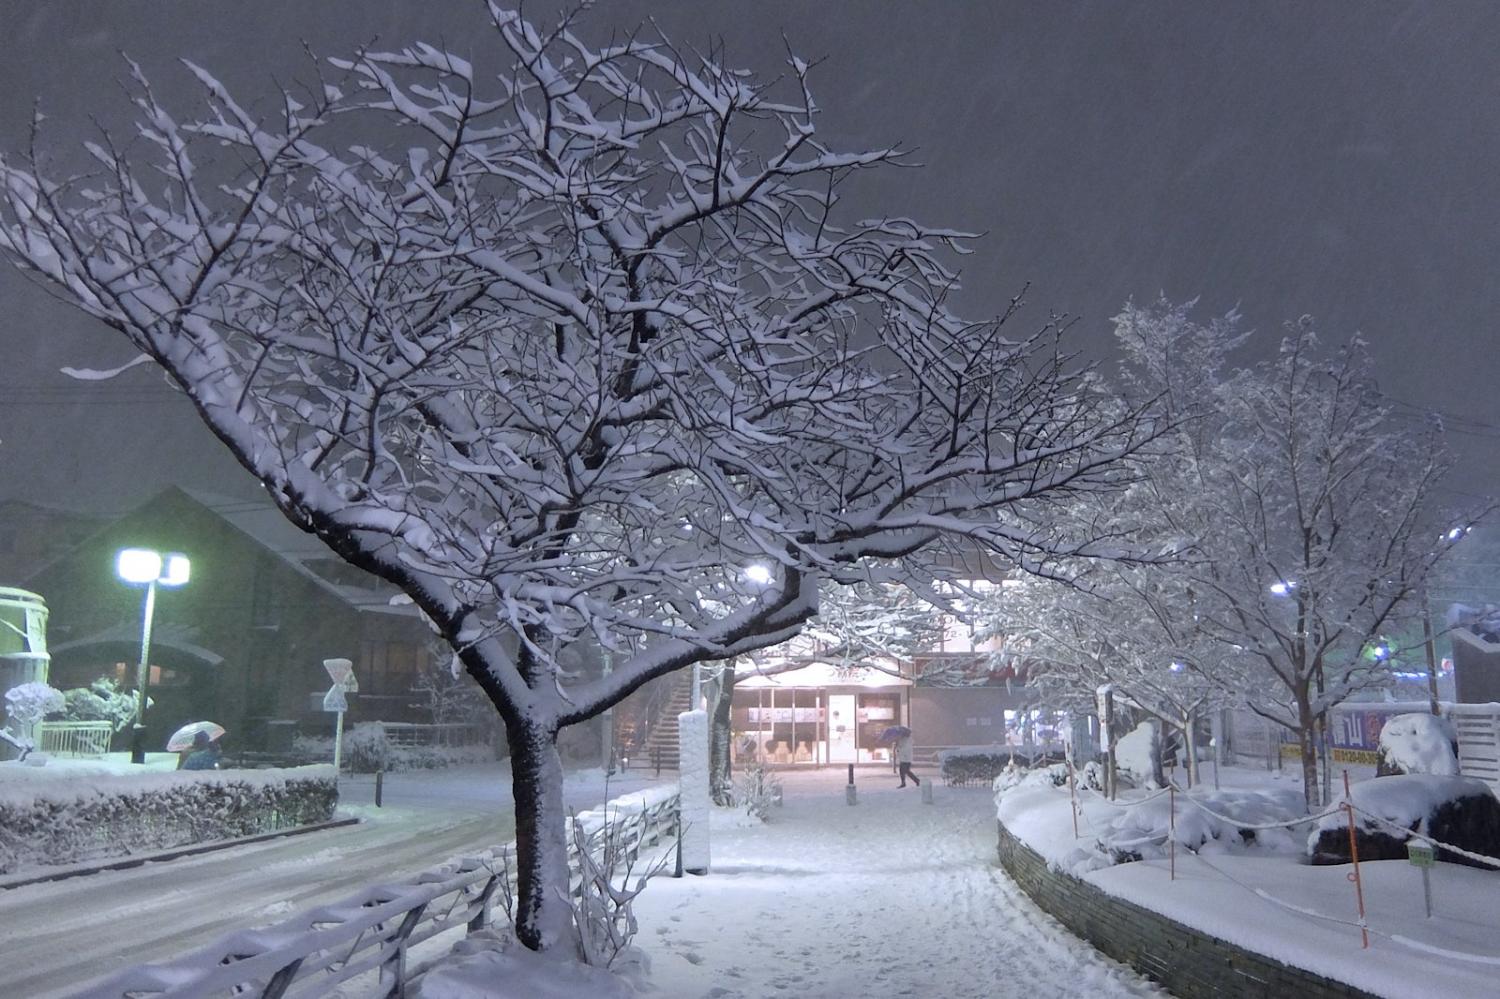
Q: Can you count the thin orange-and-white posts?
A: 3